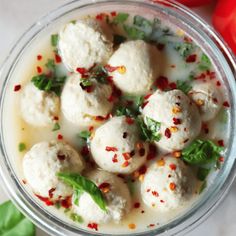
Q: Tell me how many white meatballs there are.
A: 10